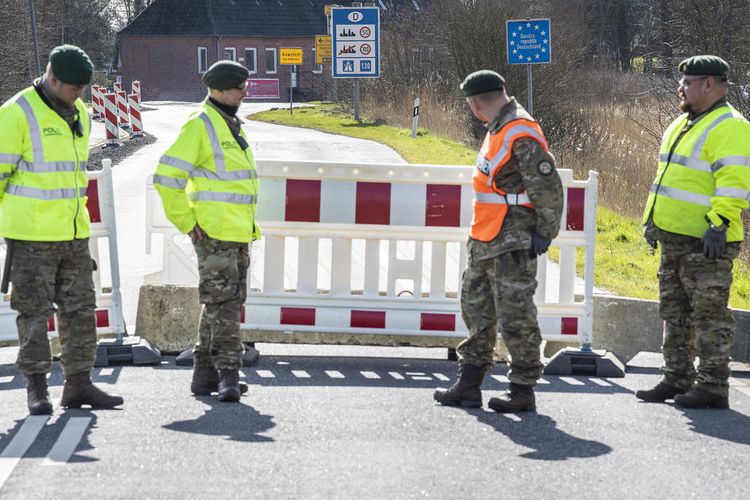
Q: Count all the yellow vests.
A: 3